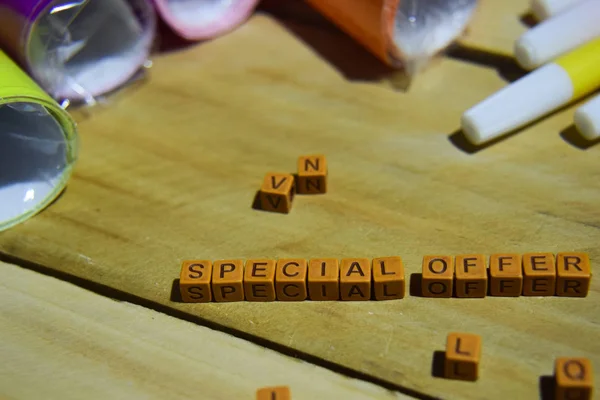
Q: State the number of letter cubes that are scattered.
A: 5